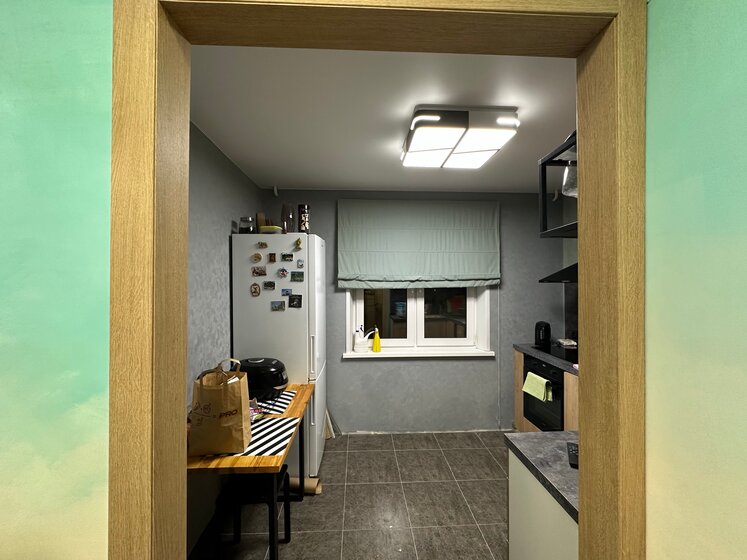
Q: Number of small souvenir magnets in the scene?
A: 14